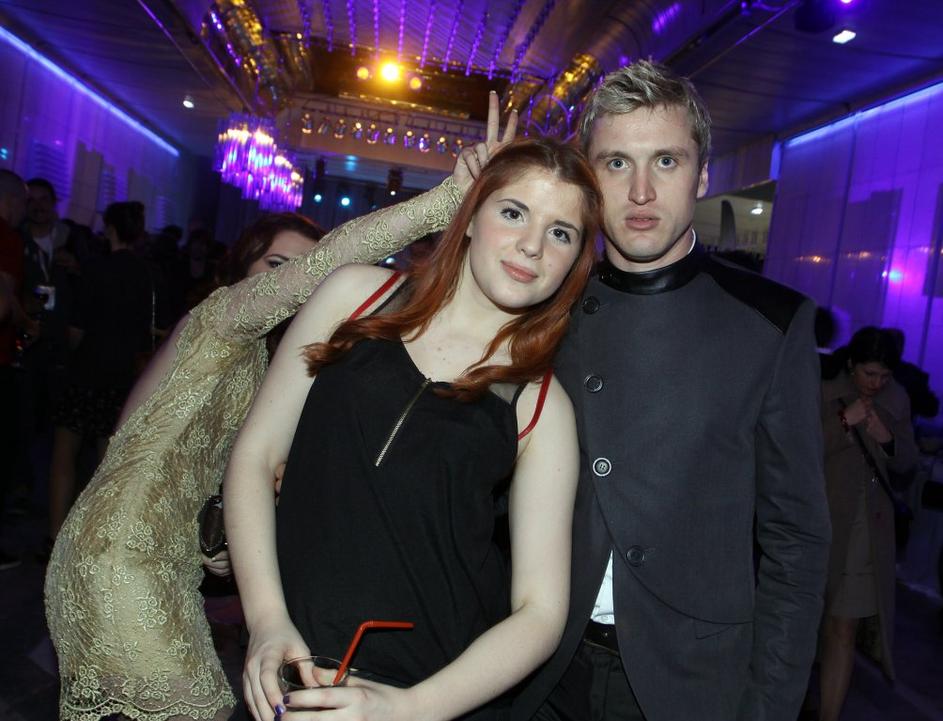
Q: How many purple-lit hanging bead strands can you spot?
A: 10